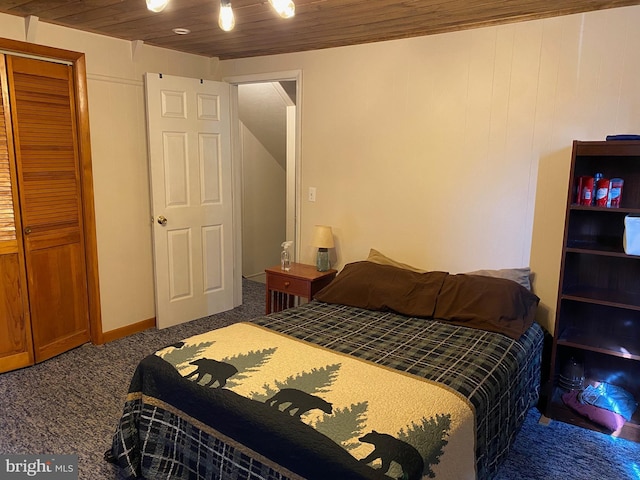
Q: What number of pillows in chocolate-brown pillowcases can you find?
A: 2